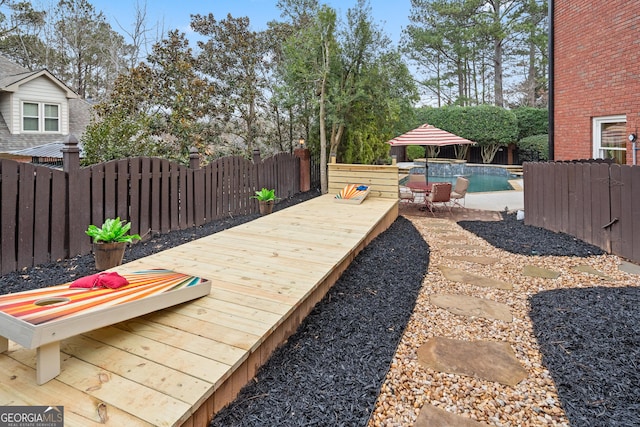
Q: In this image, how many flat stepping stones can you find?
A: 12